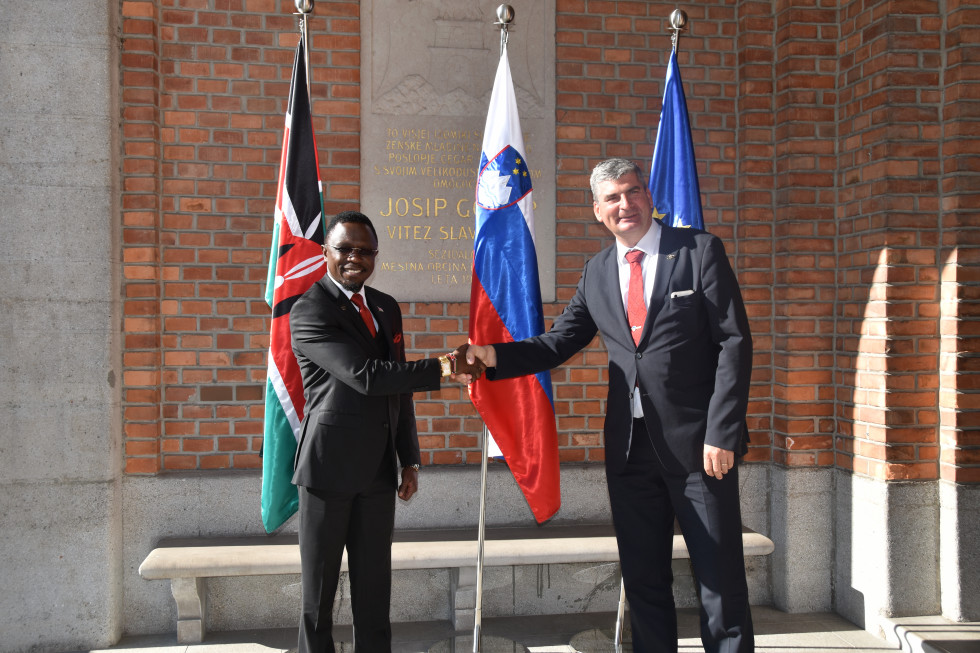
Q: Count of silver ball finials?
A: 3